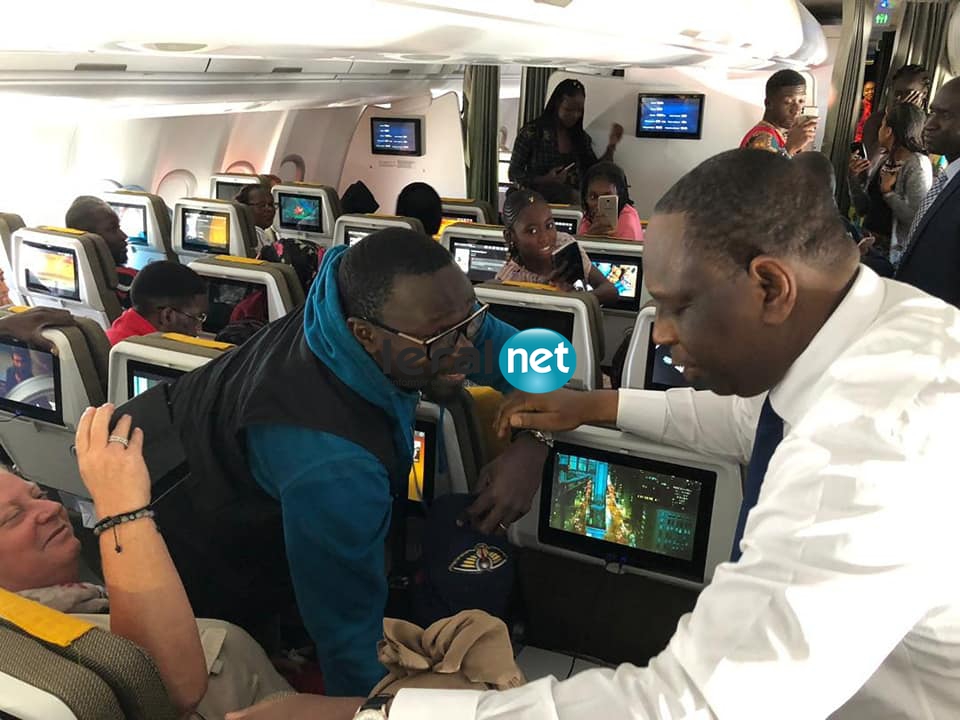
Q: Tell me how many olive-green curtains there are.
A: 4